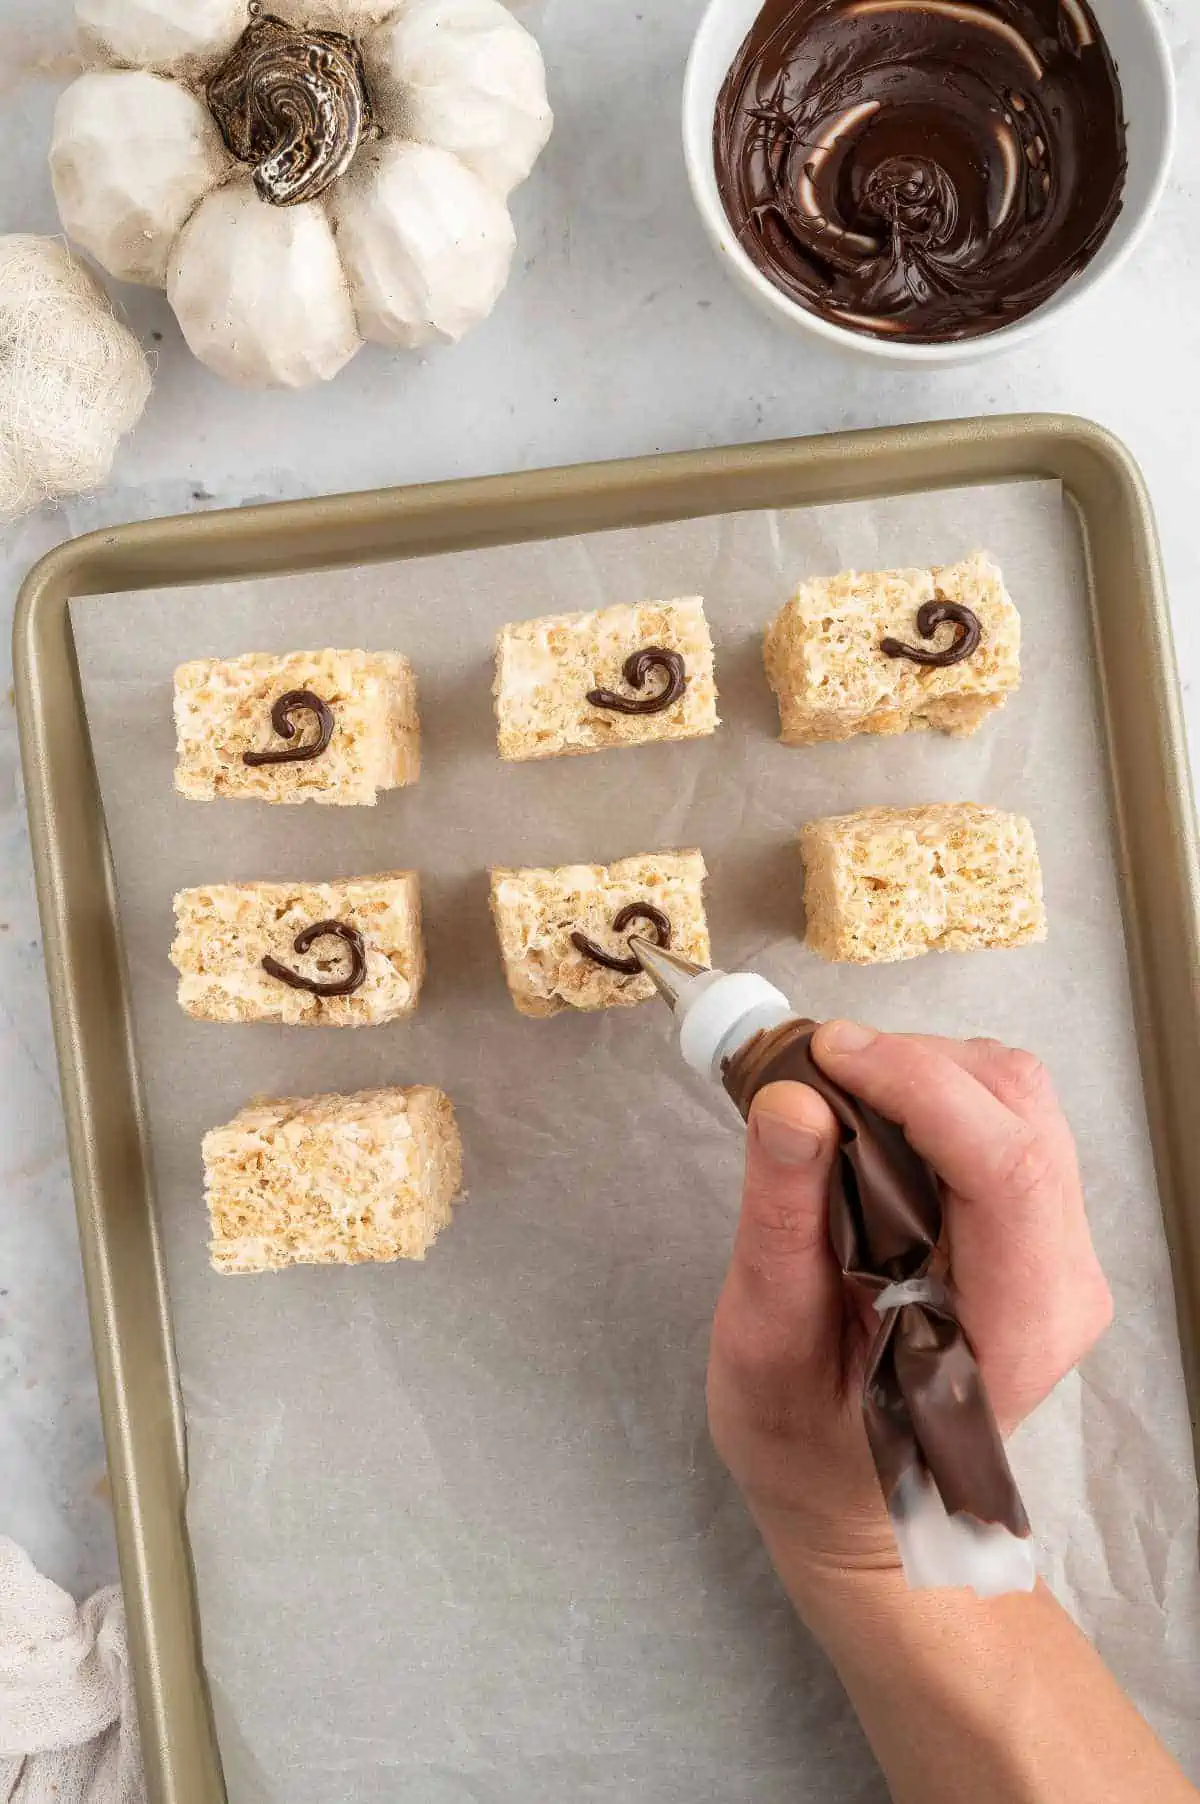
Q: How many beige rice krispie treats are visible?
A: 7